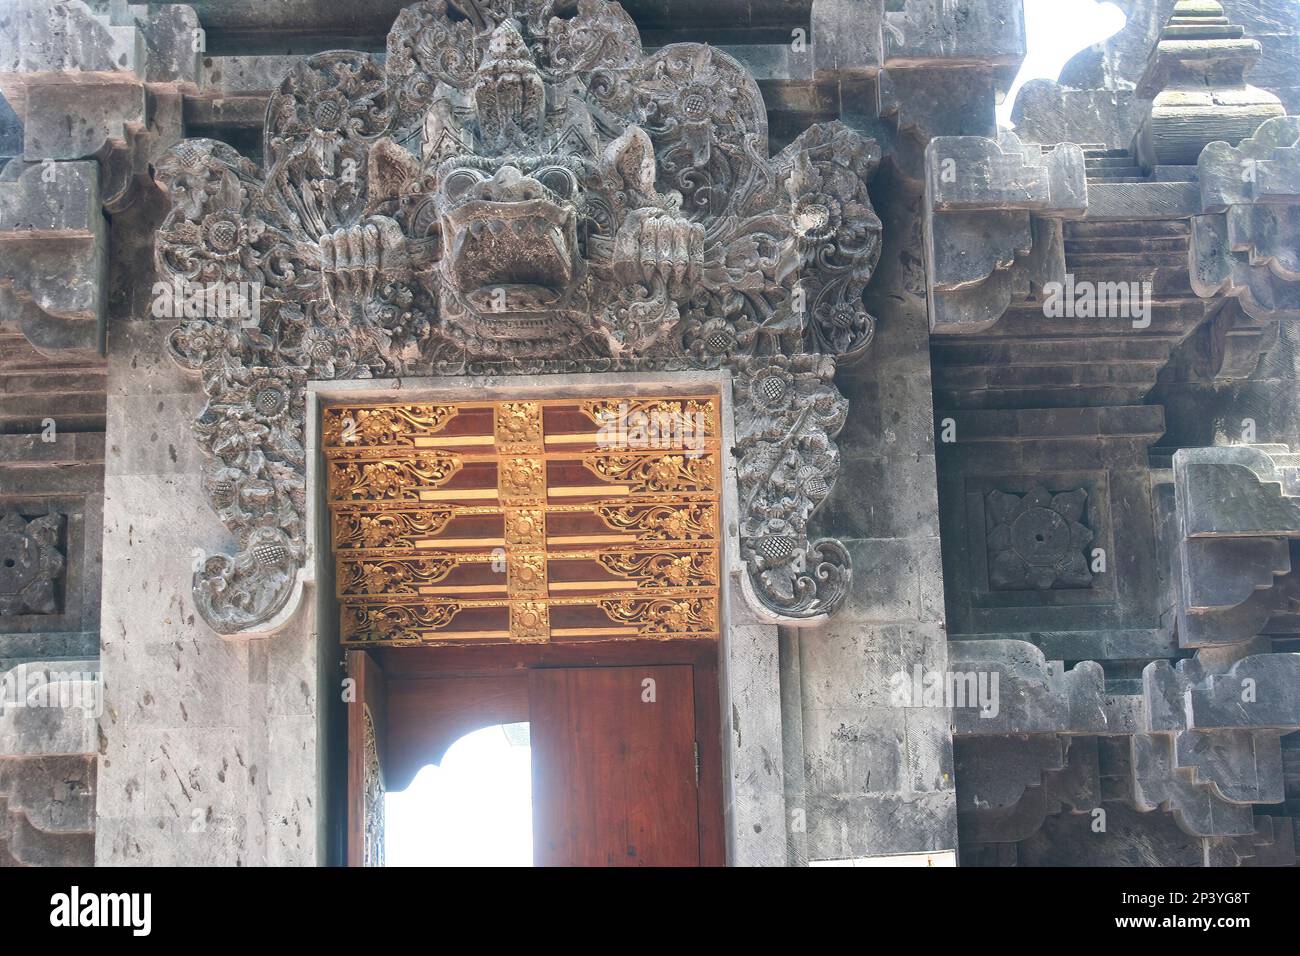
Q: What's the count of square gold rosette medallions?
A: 5